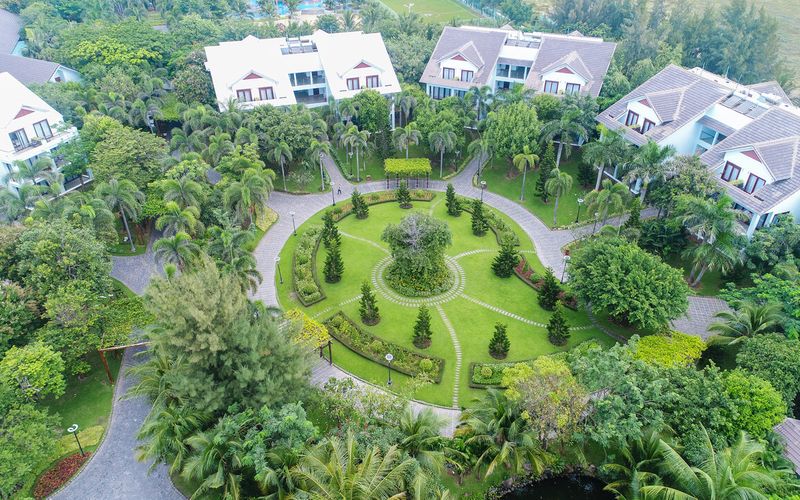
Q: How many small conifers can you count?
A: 12